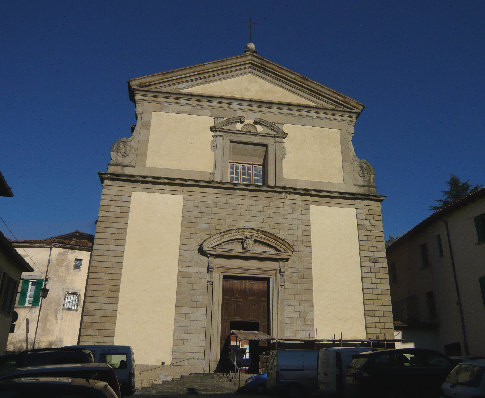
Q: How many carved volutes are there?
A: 2